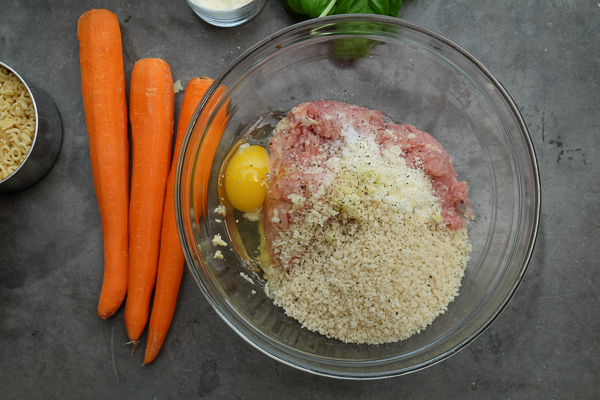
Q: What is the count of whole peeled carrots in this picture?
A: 3